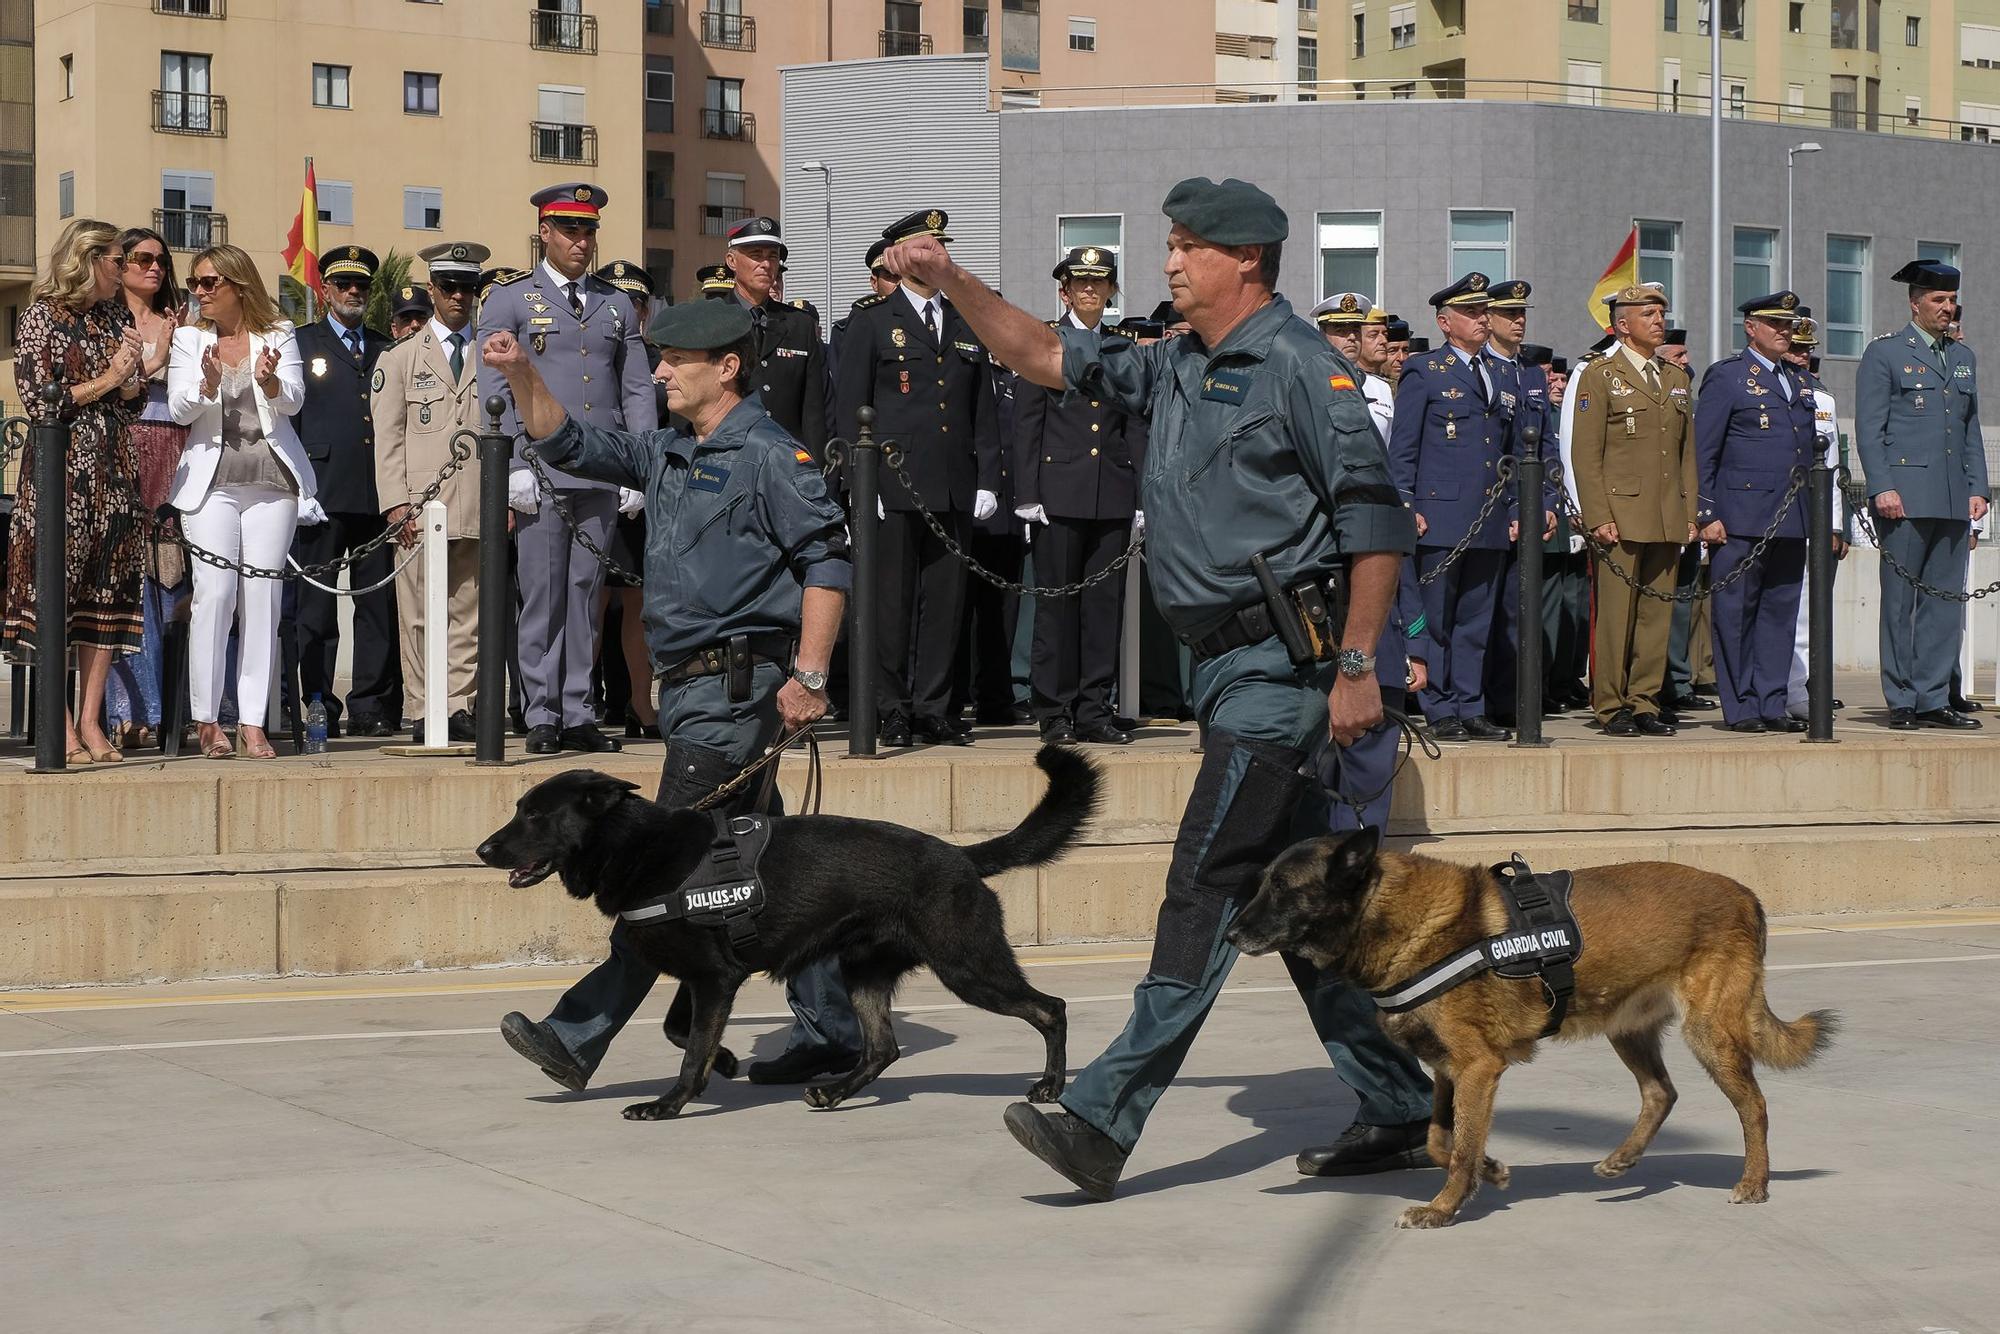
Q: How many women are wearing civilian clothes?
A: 3